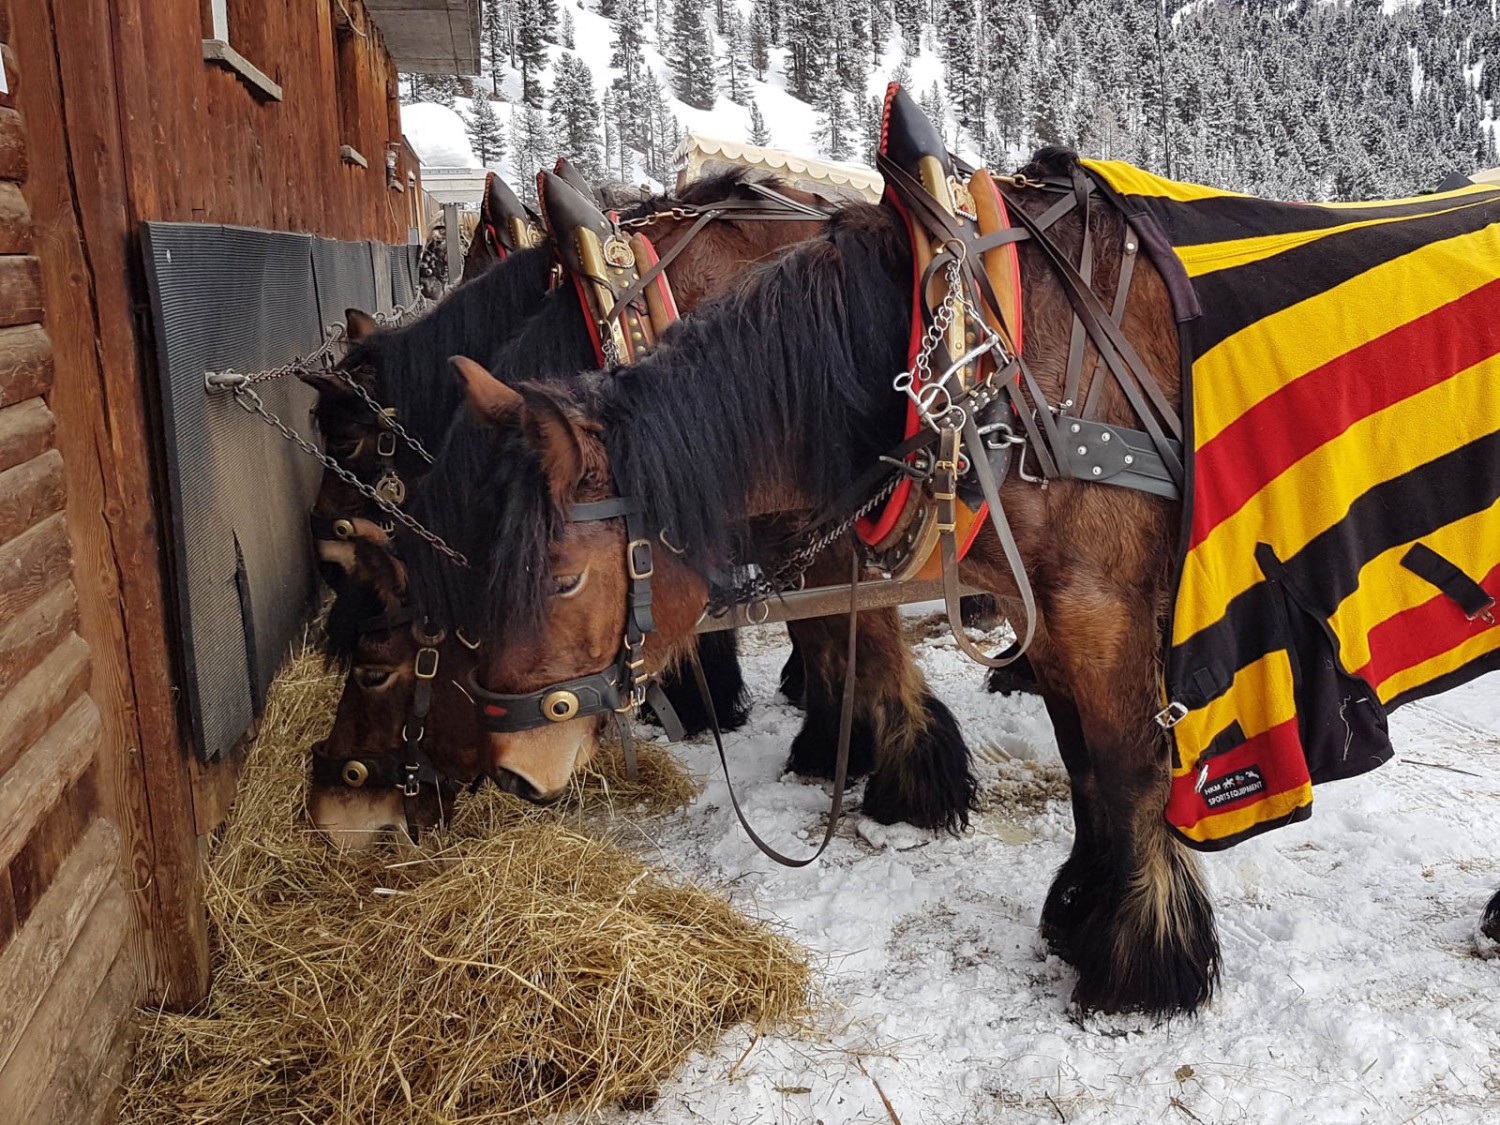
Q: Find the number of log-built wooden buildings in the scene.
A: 1